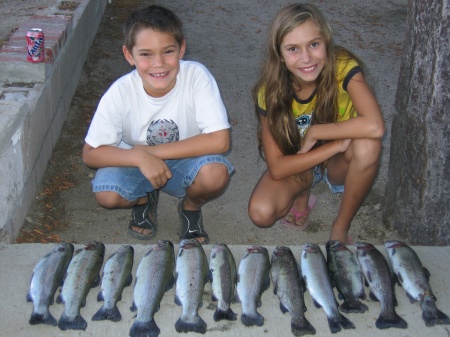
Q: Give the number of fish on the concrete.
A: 12